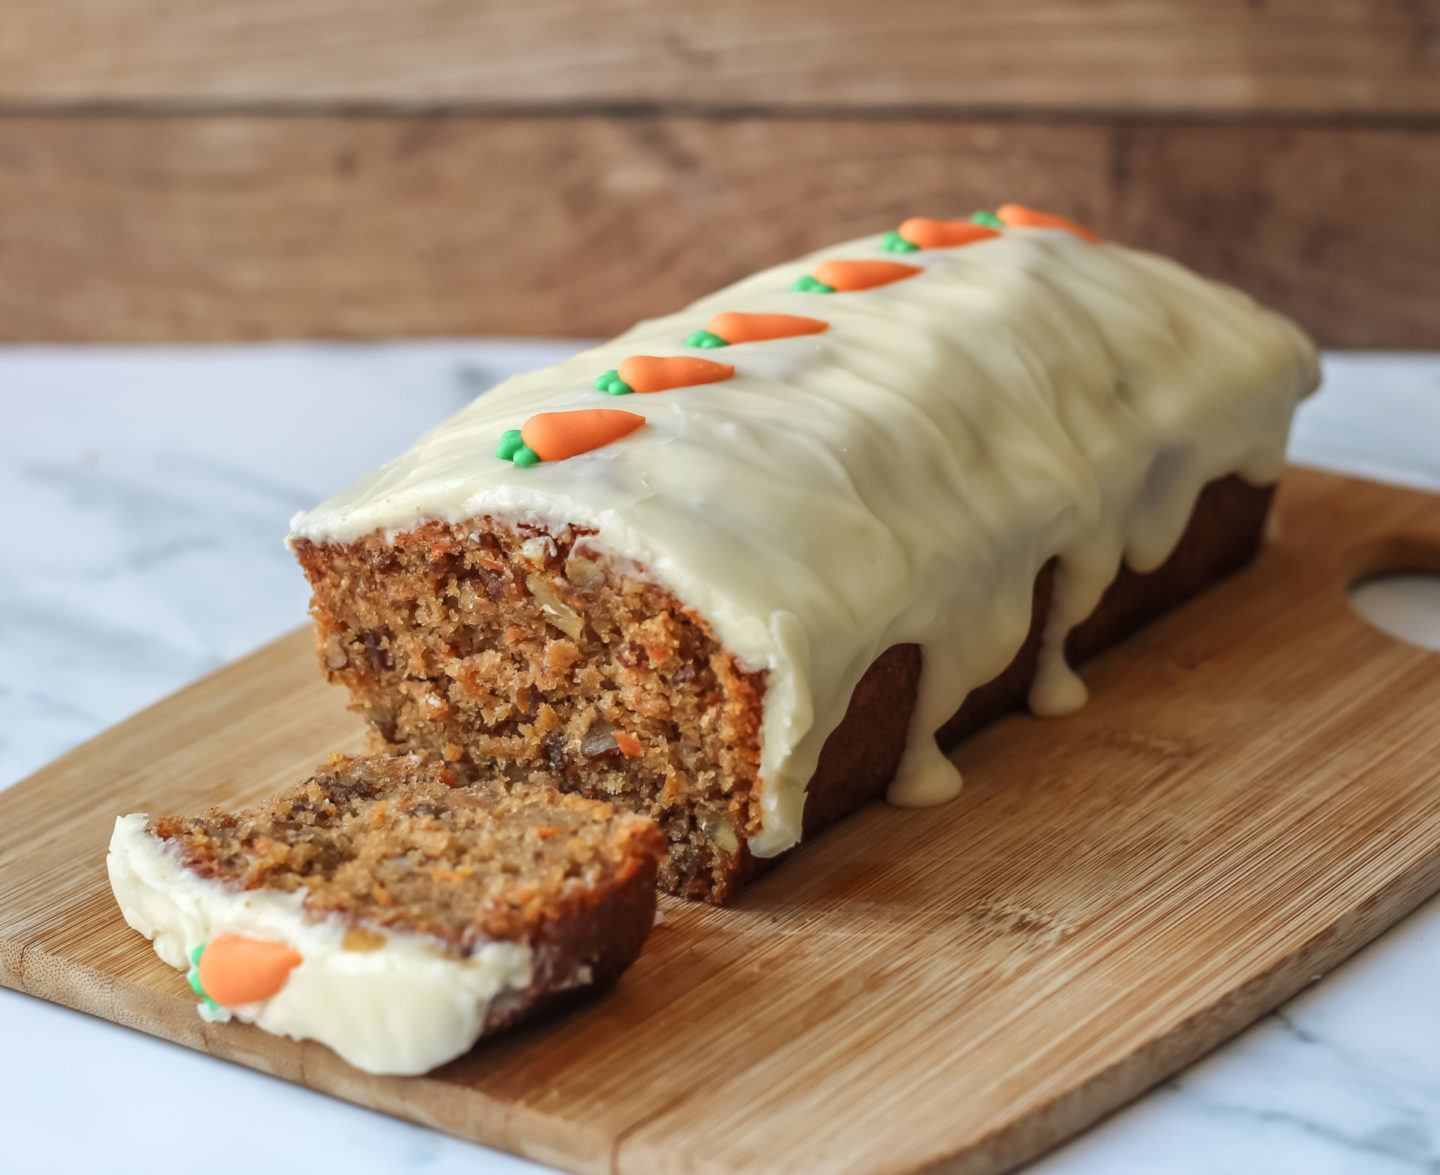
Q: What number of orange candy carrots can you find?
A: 7